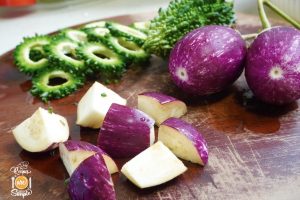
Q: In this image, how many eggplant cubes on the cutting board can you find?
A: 8